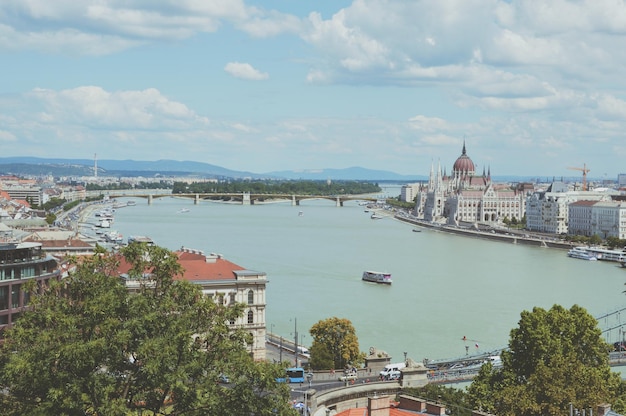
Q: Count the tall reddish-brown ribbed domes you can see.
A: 1